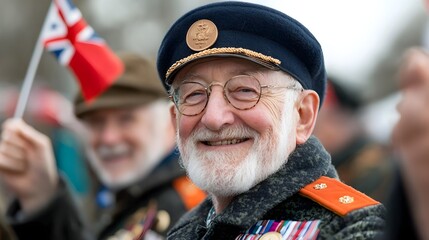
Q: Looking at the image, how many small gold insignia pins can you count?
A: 2